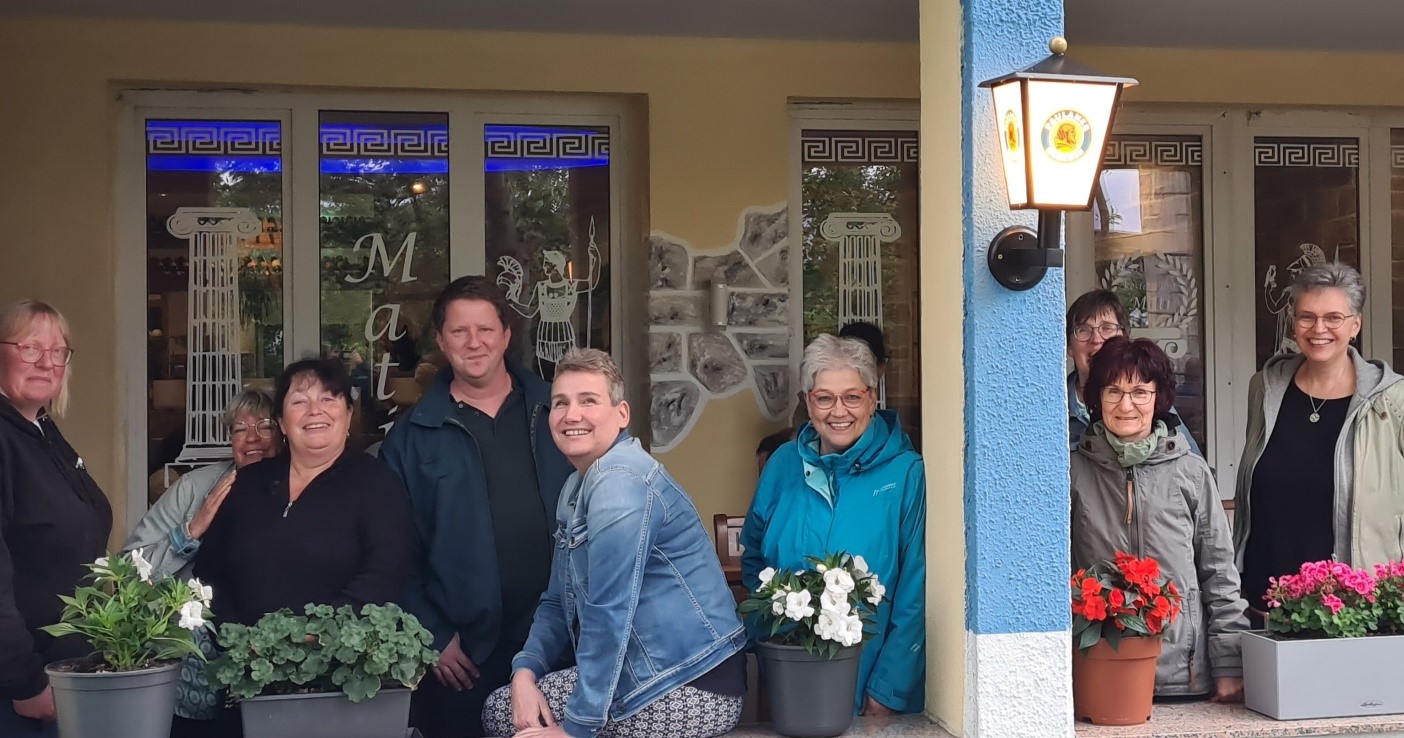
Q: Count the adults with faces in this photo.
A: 9